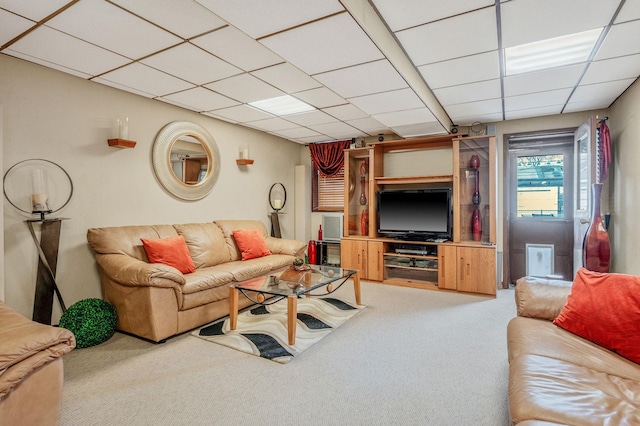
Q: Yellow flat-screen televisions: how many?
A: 0